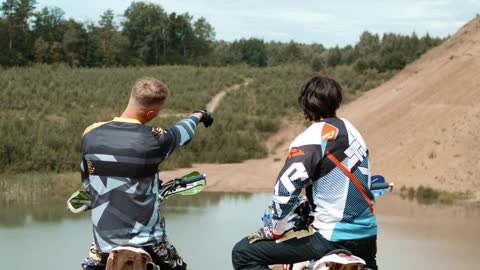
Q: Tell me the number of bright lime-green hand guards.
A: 2